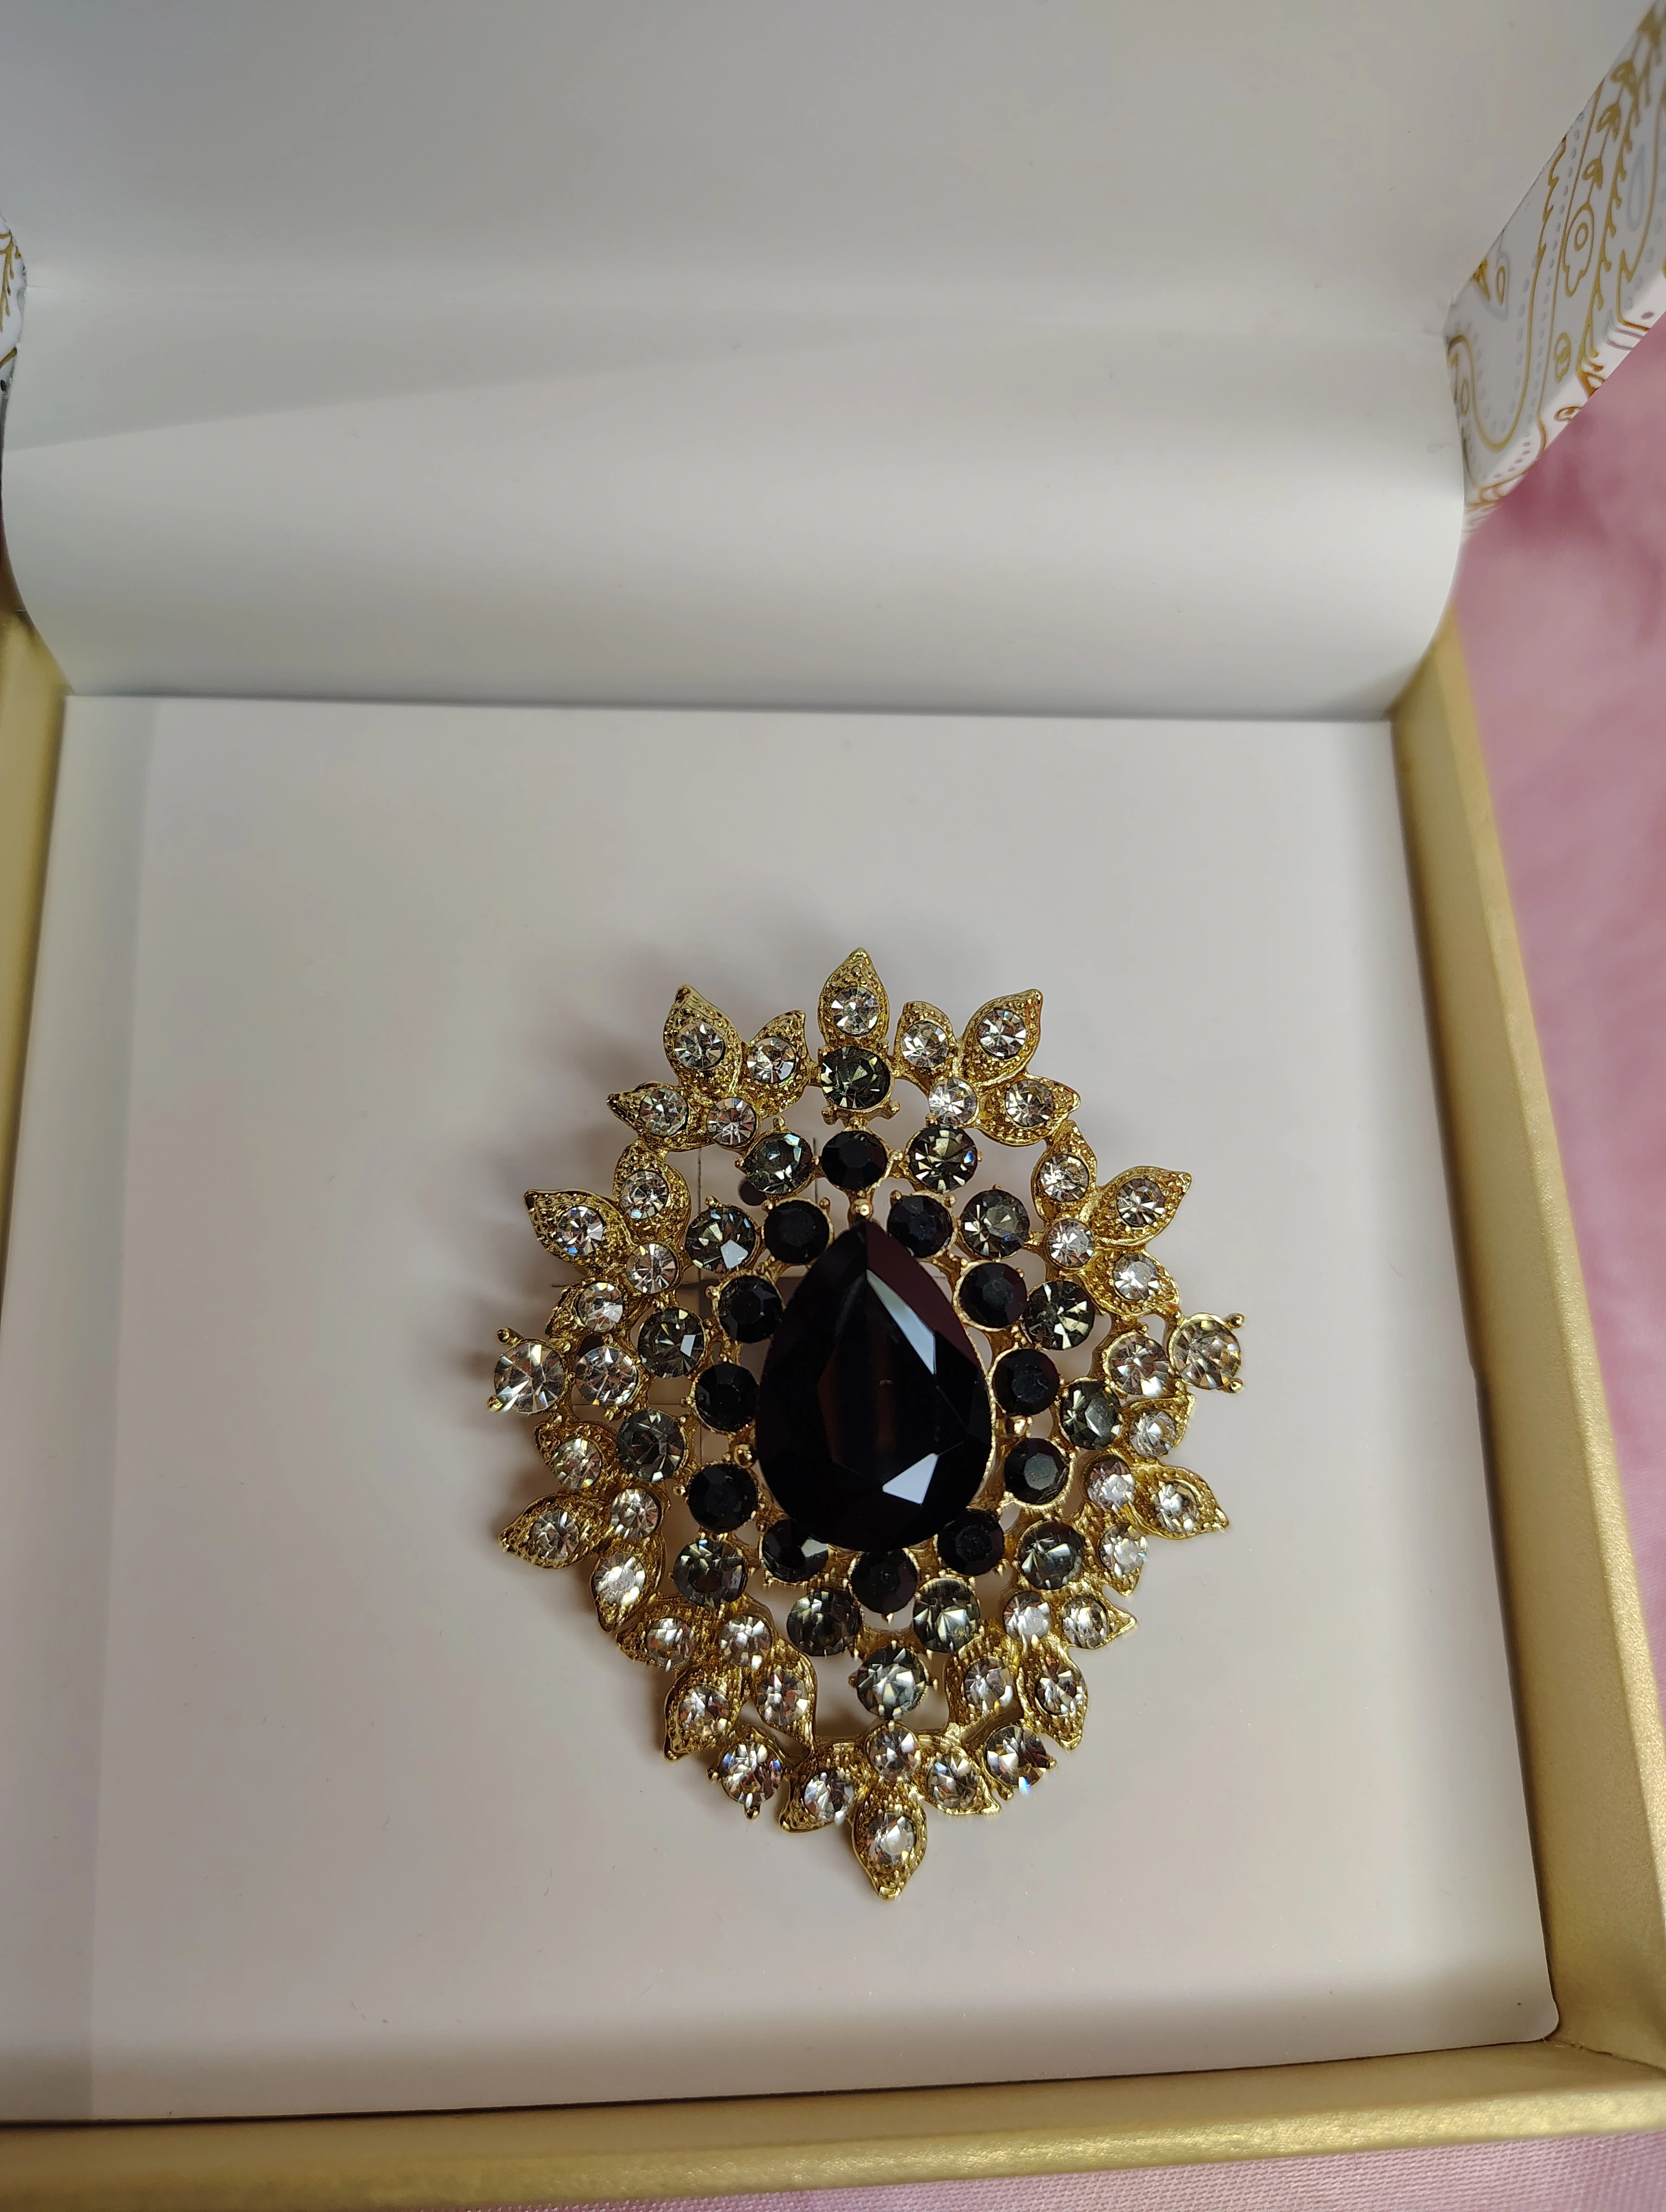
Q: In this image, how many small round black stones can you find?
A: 12